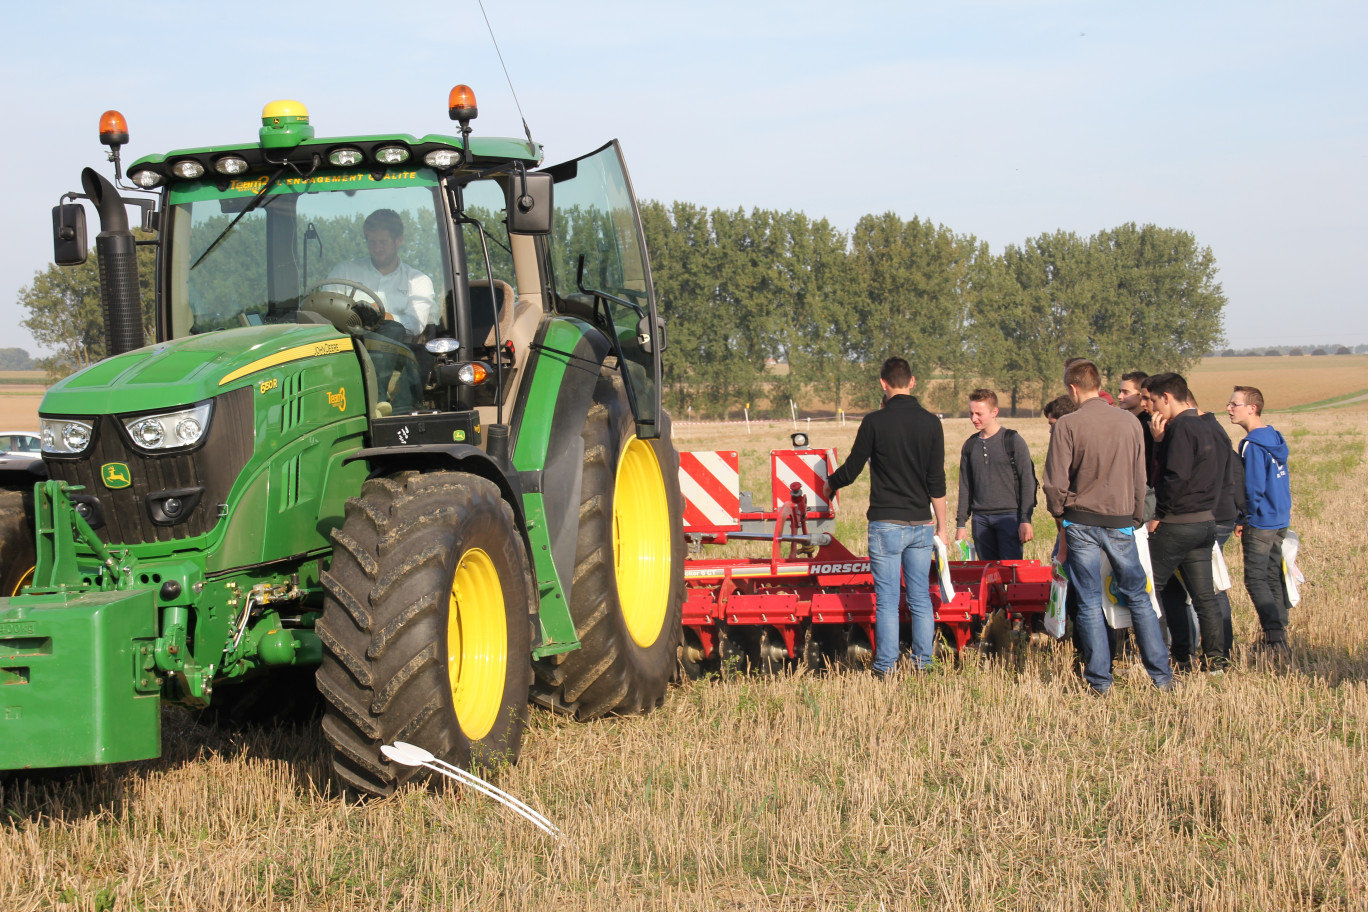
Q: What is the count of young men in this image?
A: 11